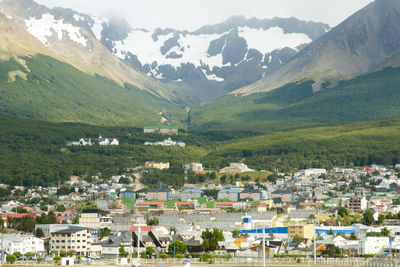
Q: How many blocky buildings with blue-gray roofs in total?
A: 6